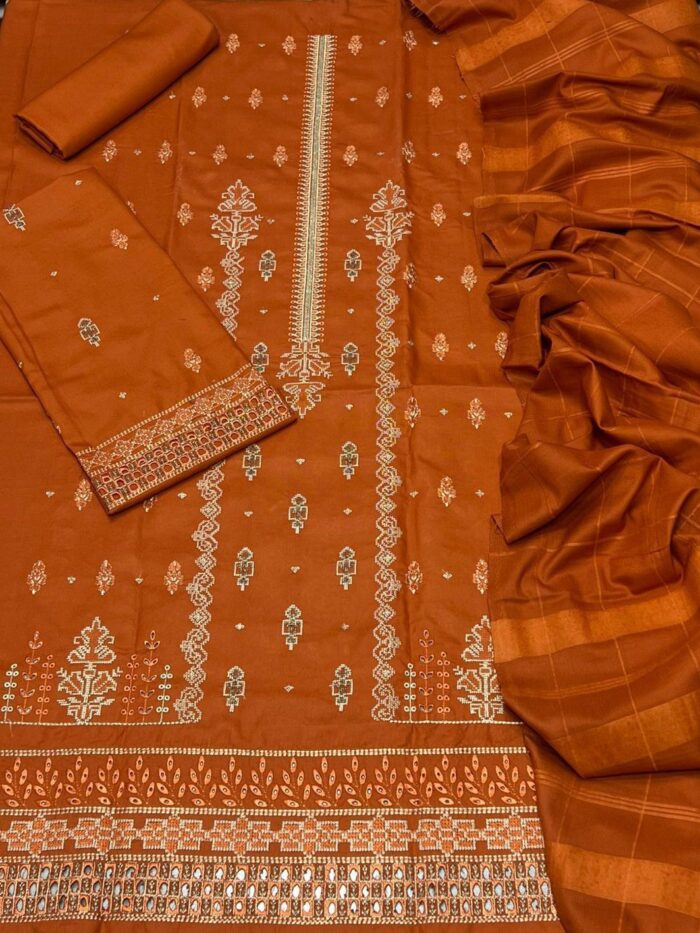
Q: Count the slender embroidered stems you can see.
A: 9